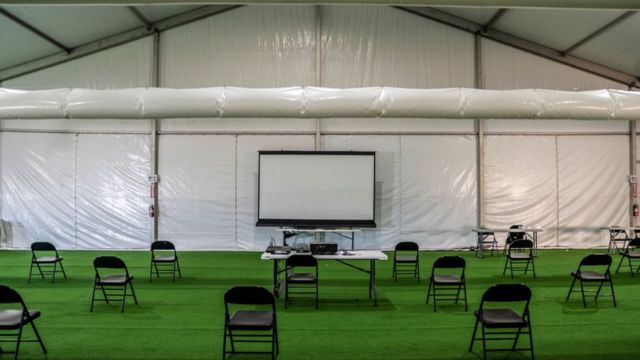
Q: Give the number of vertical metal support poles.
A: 4